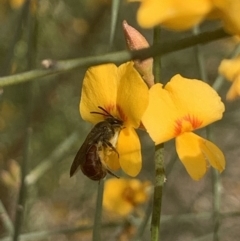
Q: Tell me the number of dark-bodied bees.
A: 1